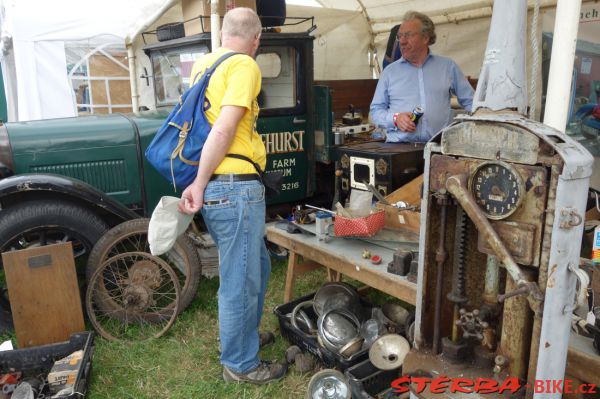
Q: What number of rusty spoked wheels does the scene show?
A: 2